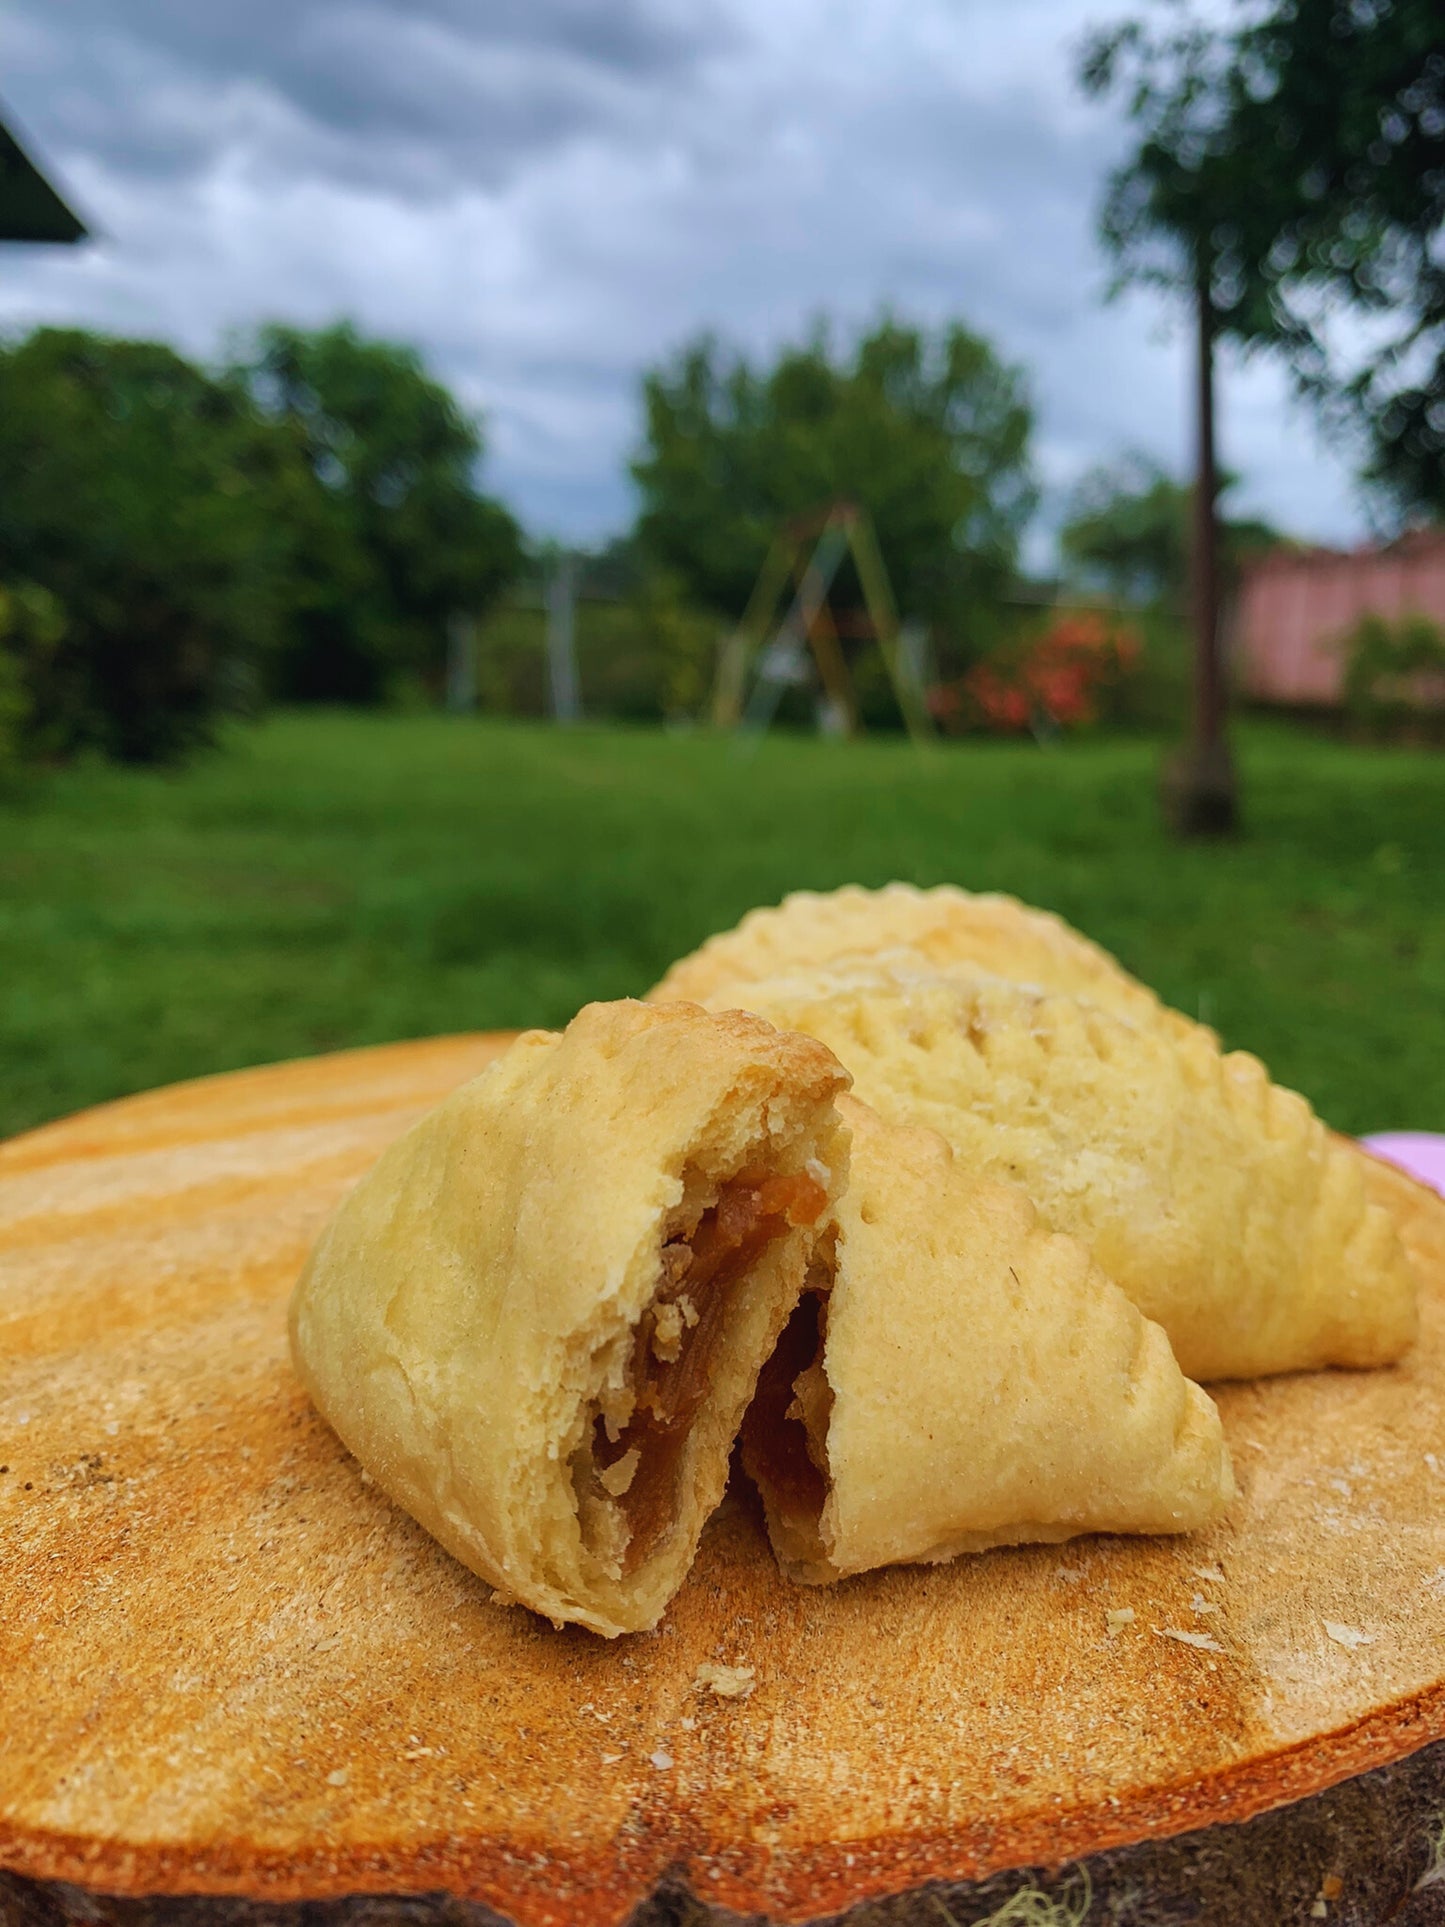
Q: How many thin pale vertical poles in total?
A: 2